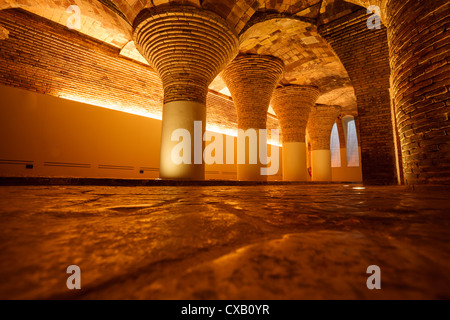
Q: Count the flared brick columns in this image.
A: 4